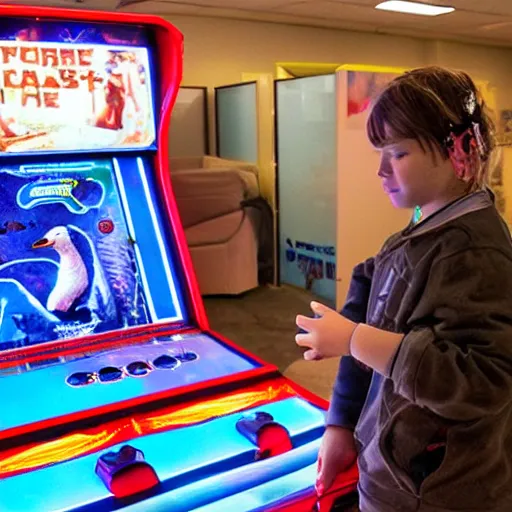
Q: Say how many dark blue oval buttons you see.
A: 5